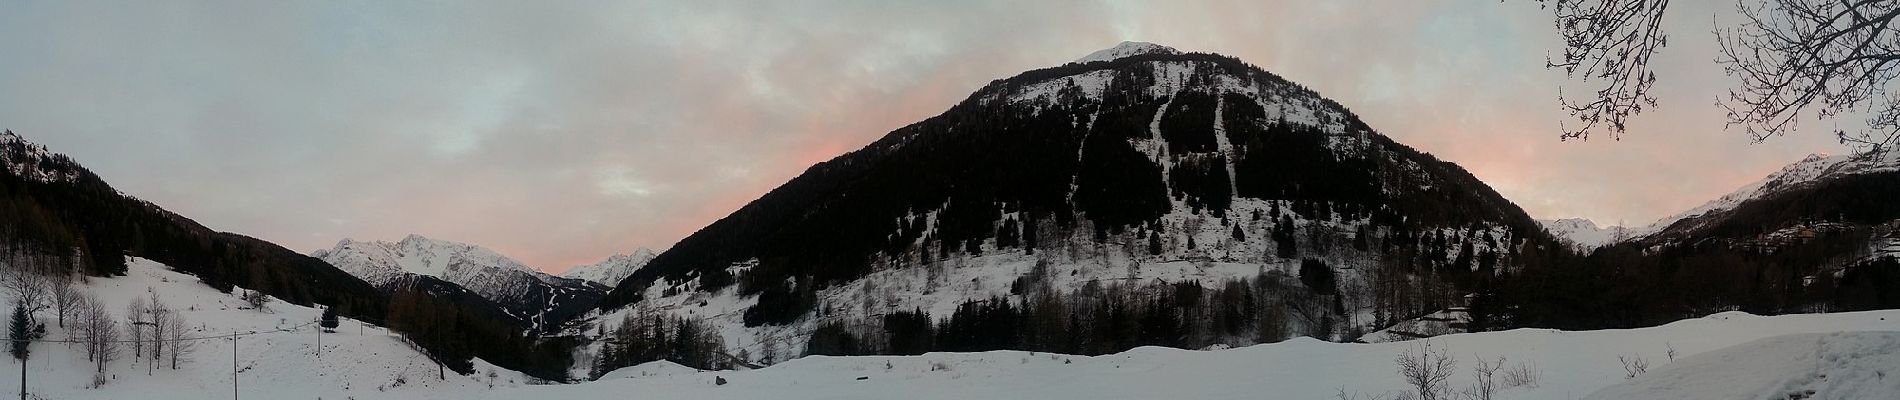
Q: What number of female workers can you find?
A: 0